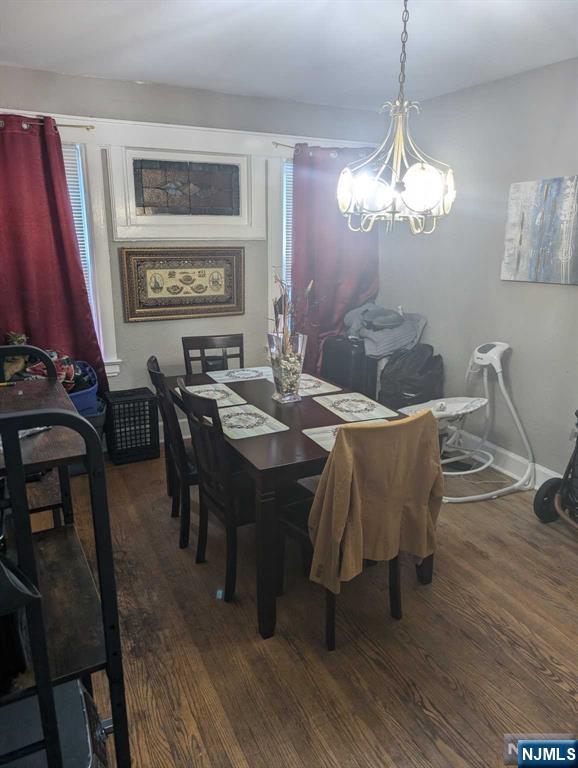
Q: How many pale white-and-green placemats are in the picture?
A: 6